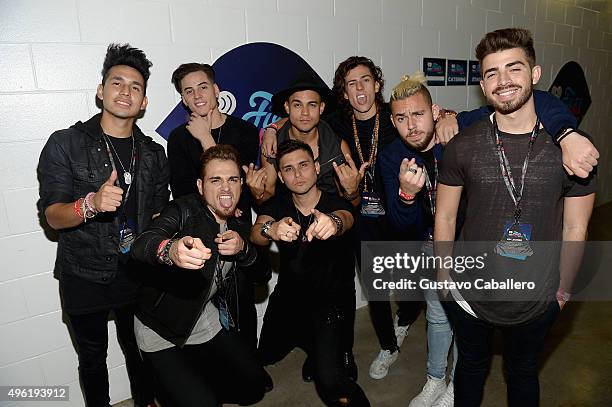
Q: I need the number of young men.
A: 8